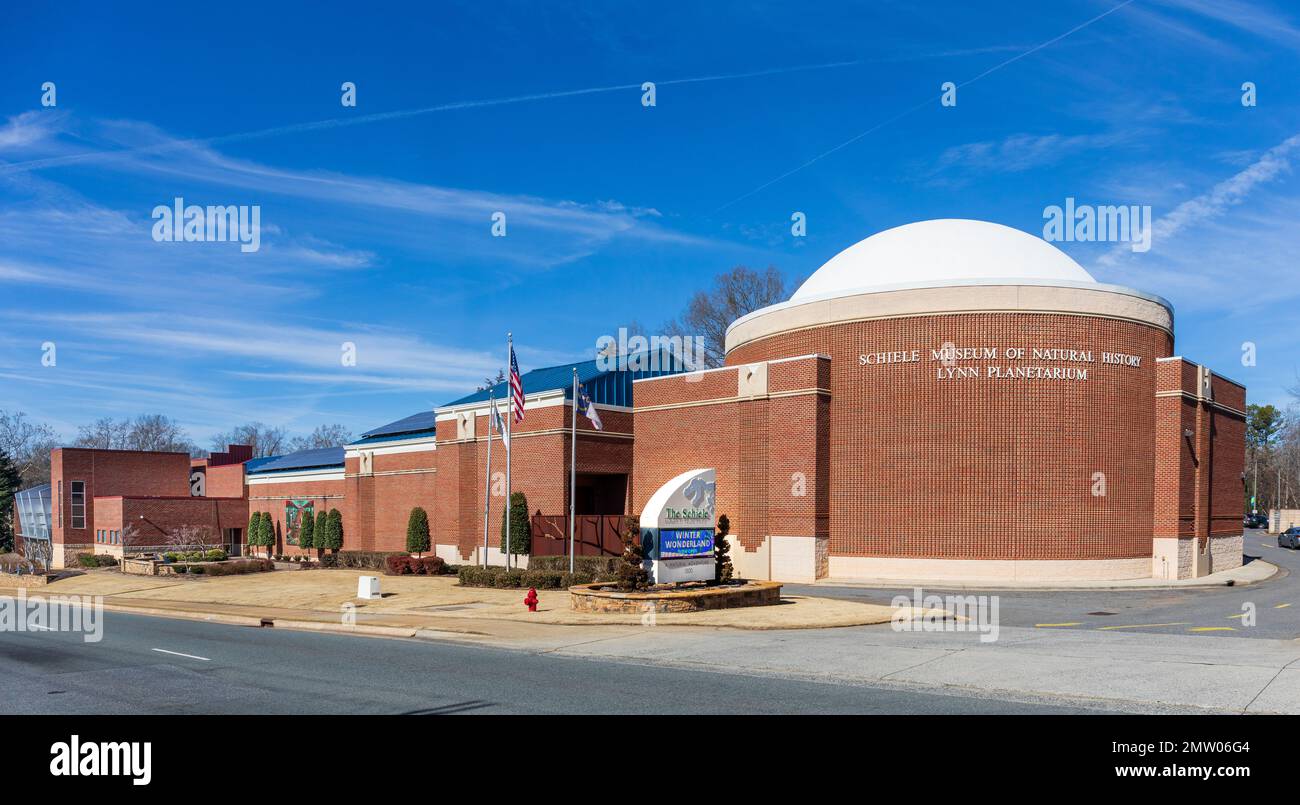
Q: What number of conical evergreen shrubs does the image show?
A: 7